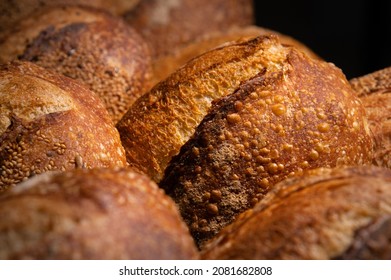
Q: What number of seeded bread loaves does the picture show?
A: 2